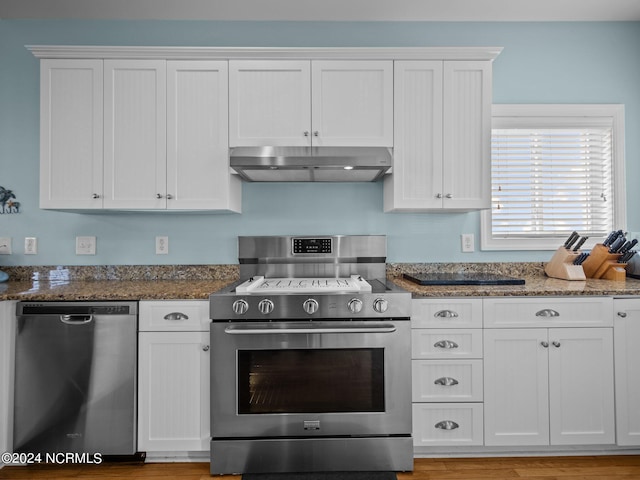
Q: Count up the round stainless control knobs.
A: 5